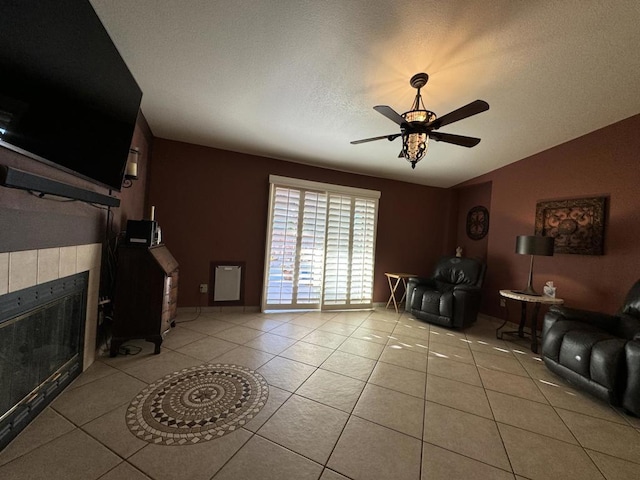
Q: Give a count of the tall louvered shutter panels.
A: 4